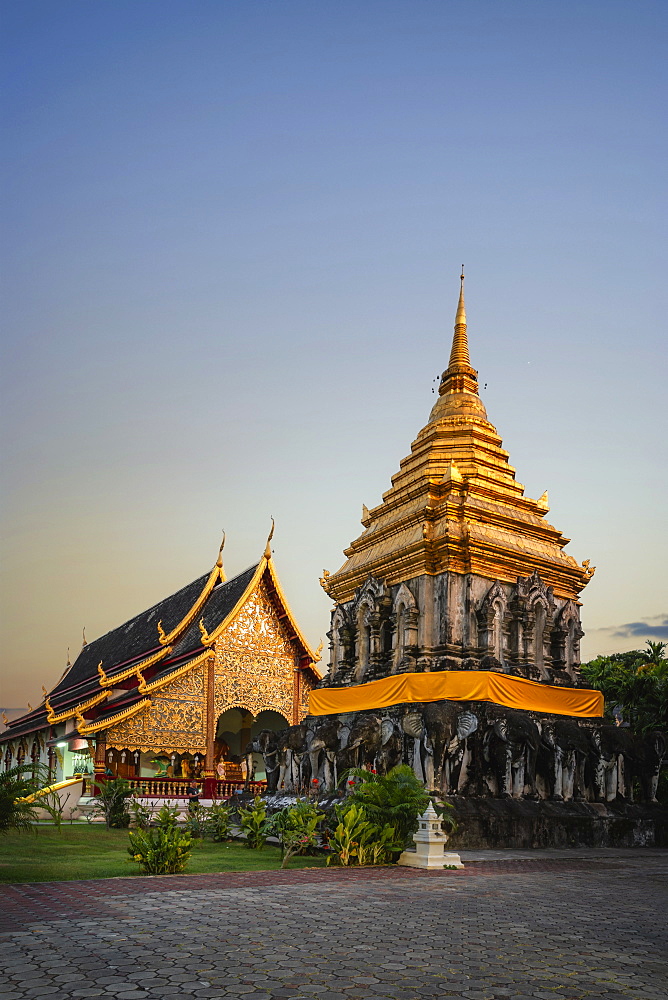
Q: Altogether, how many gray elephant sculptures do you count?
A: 9